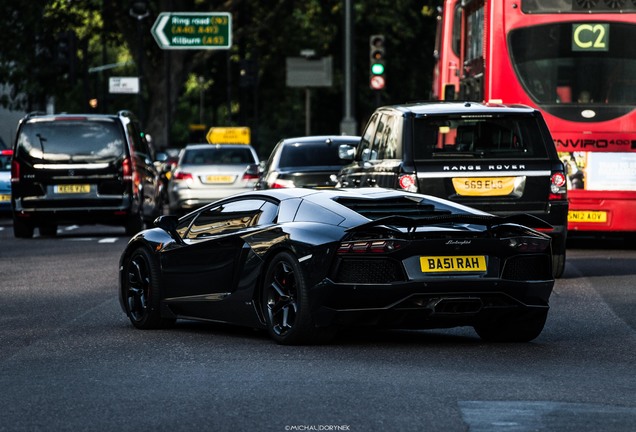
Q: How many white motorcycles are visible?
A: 0